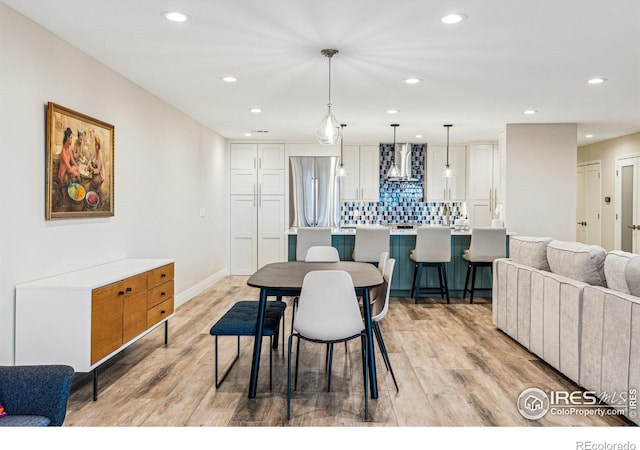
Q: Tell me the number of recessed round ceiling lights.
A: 11